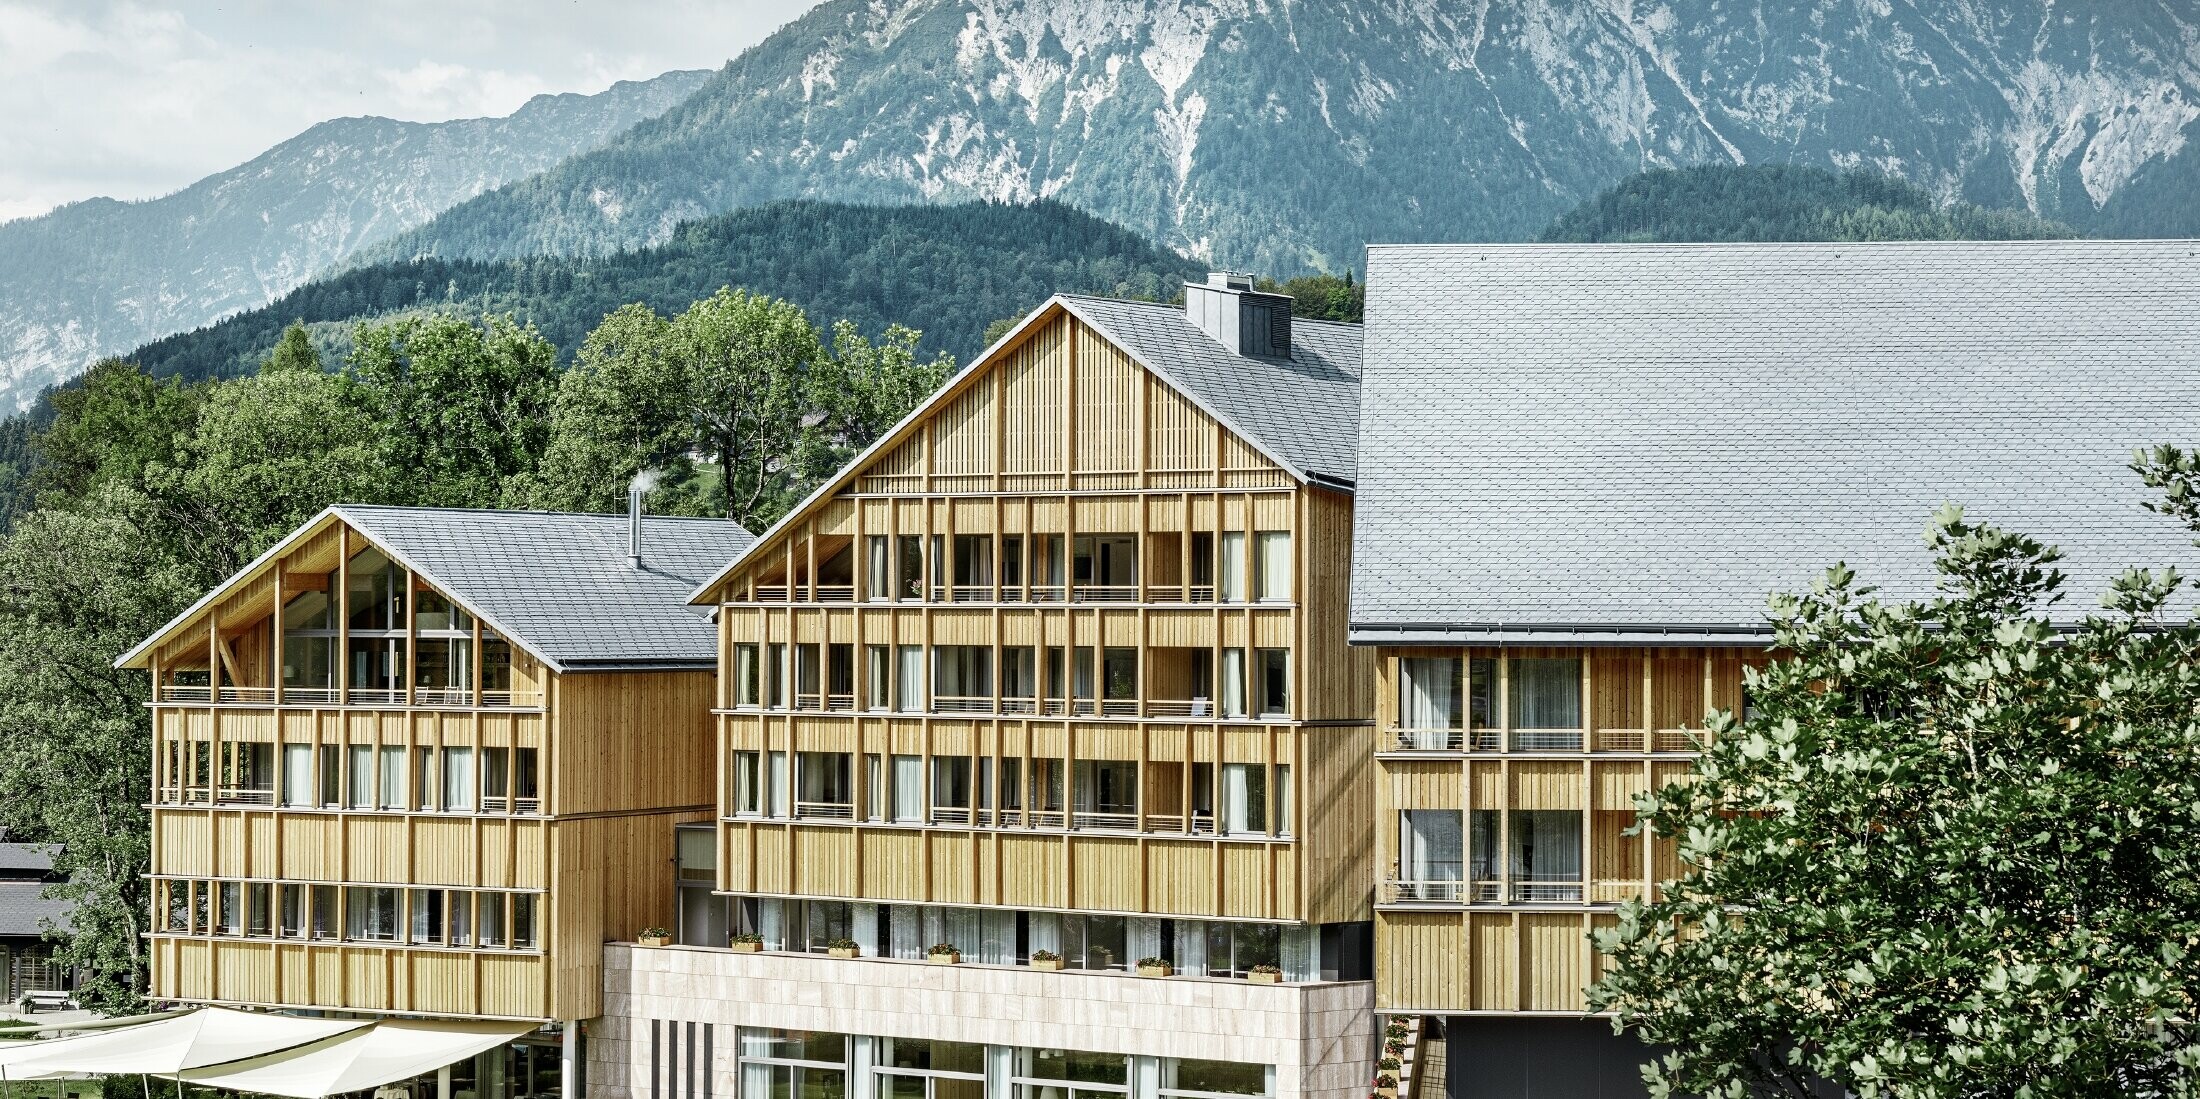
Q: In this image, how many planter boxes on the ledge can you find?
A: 7